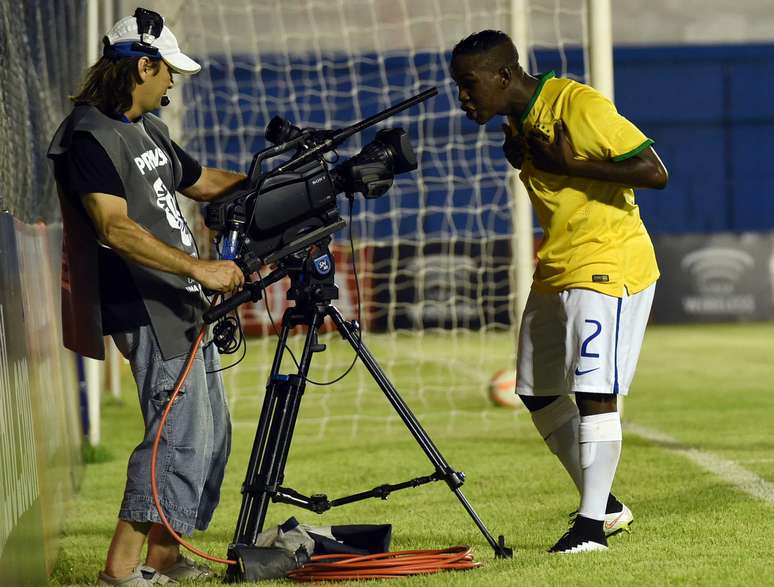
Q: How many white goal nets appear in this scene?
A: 1